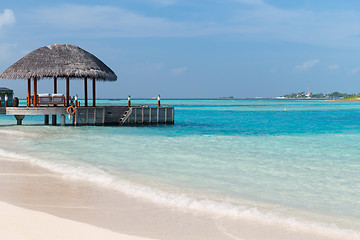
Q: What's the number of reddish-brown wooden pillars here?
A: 6